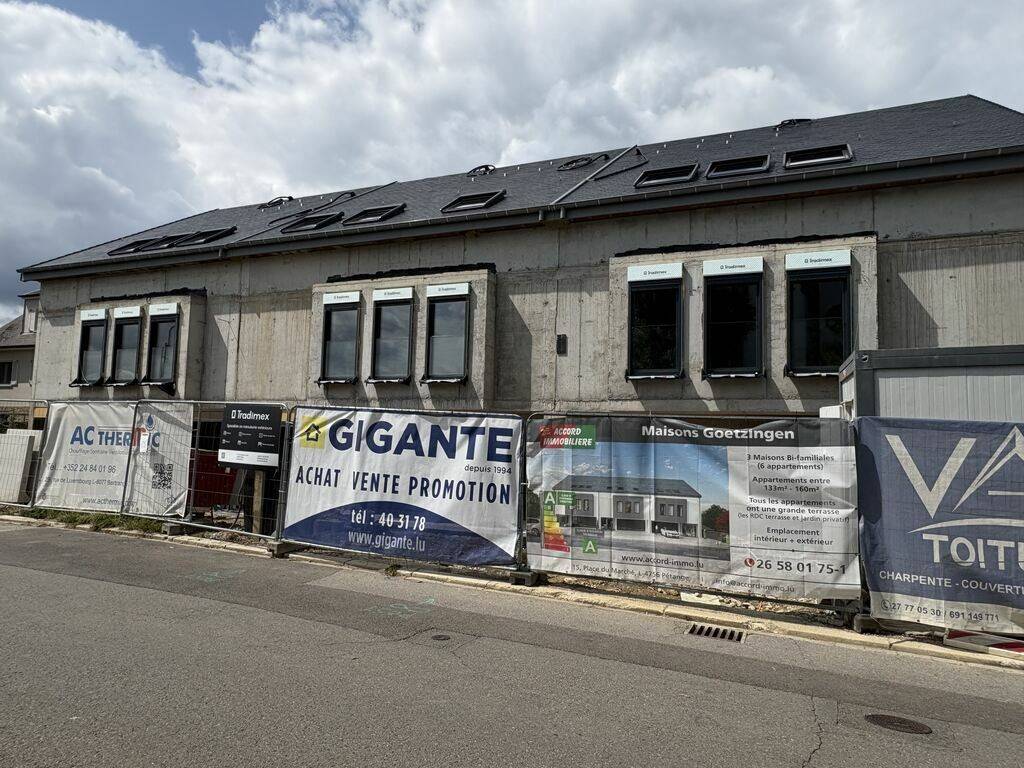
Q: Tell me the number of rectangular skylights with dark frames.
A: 9